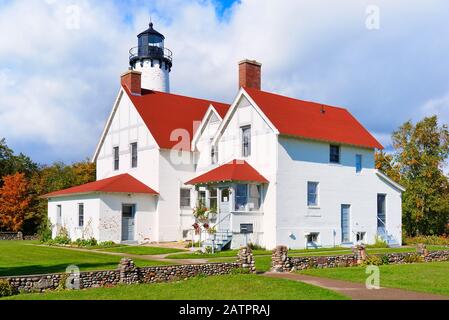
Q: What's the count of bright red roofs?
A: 4